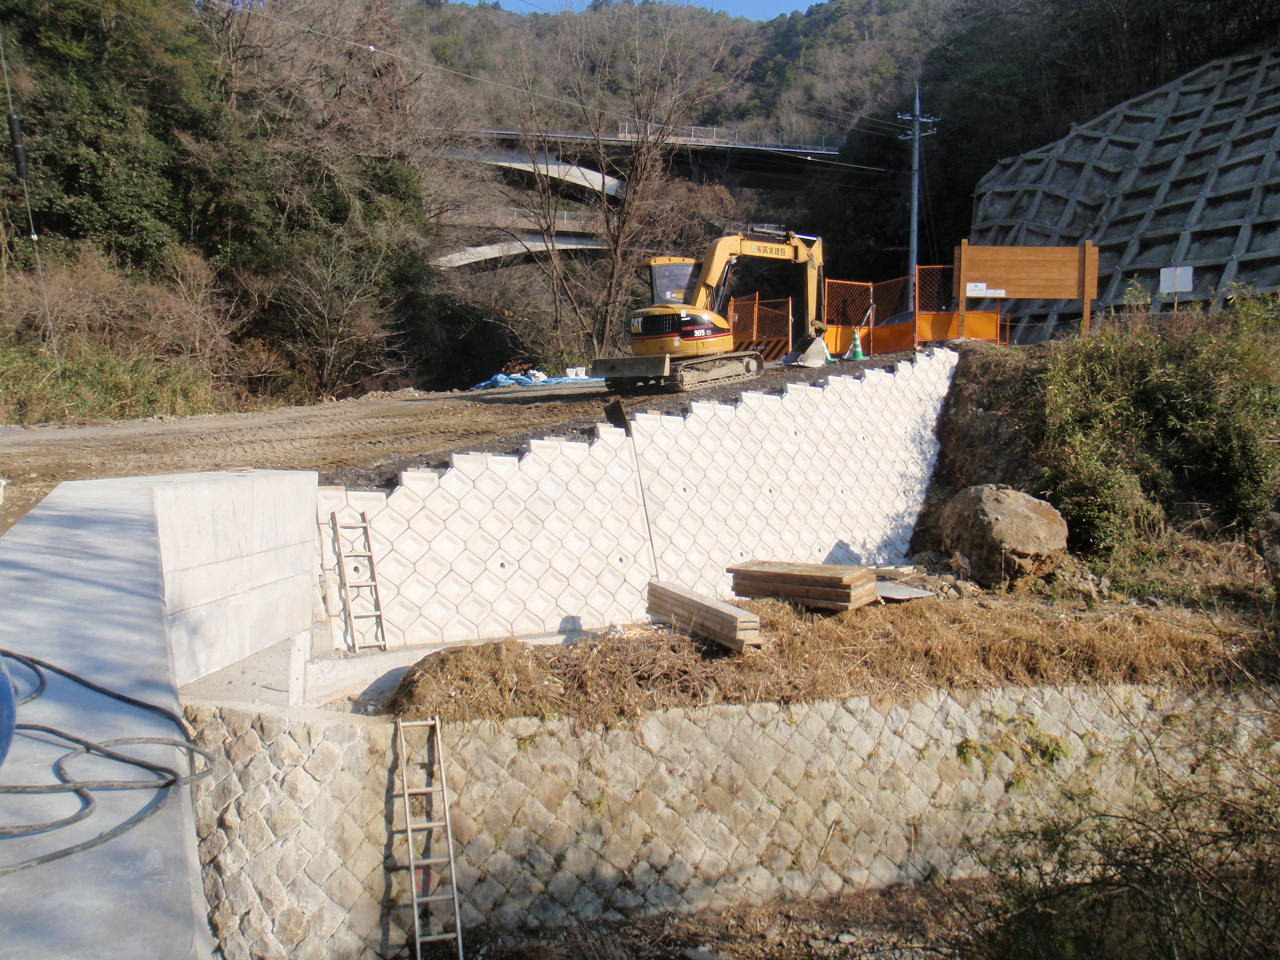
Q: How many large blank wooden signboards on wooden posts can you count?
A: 1